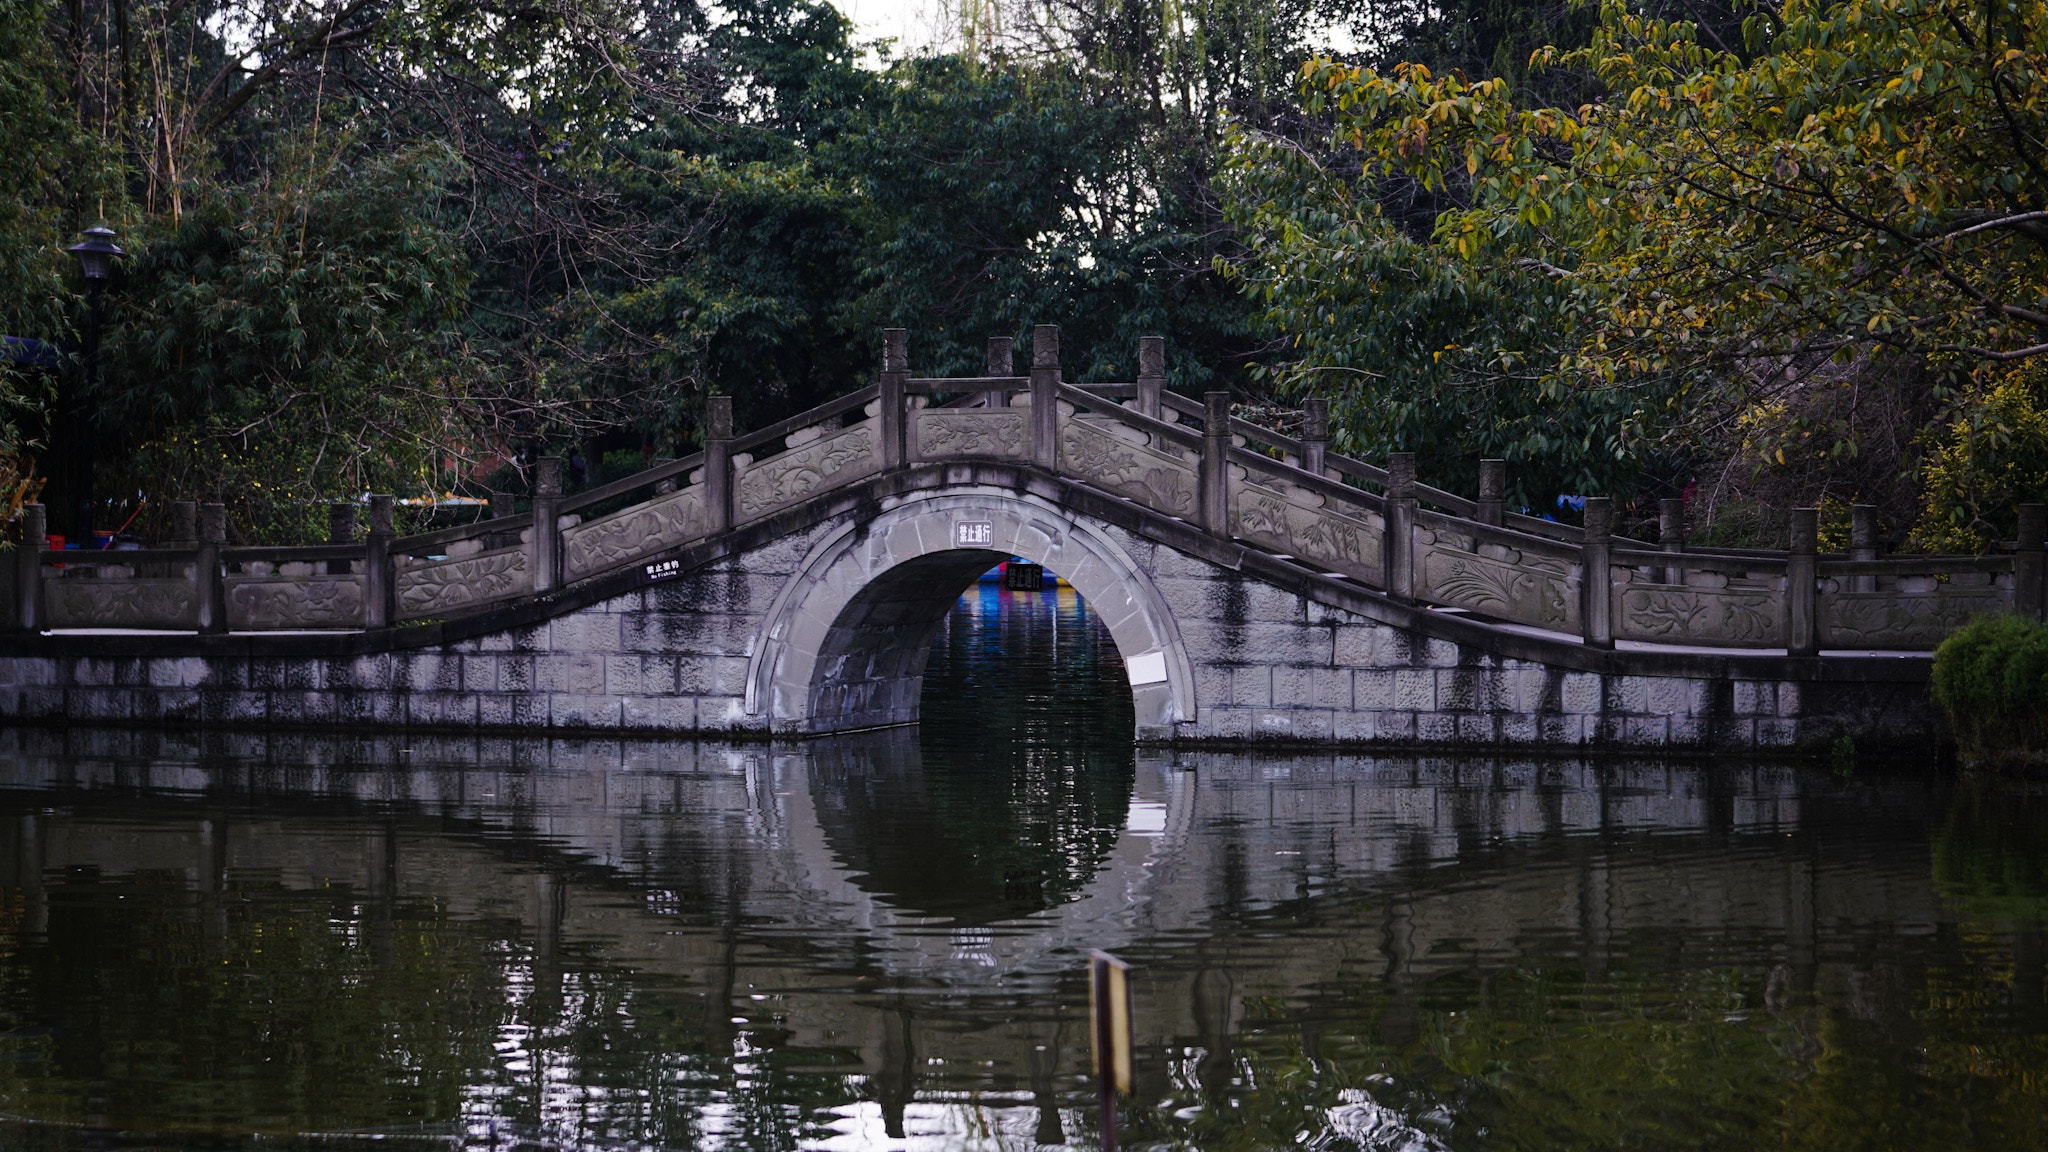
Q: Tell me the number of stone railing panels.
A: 11